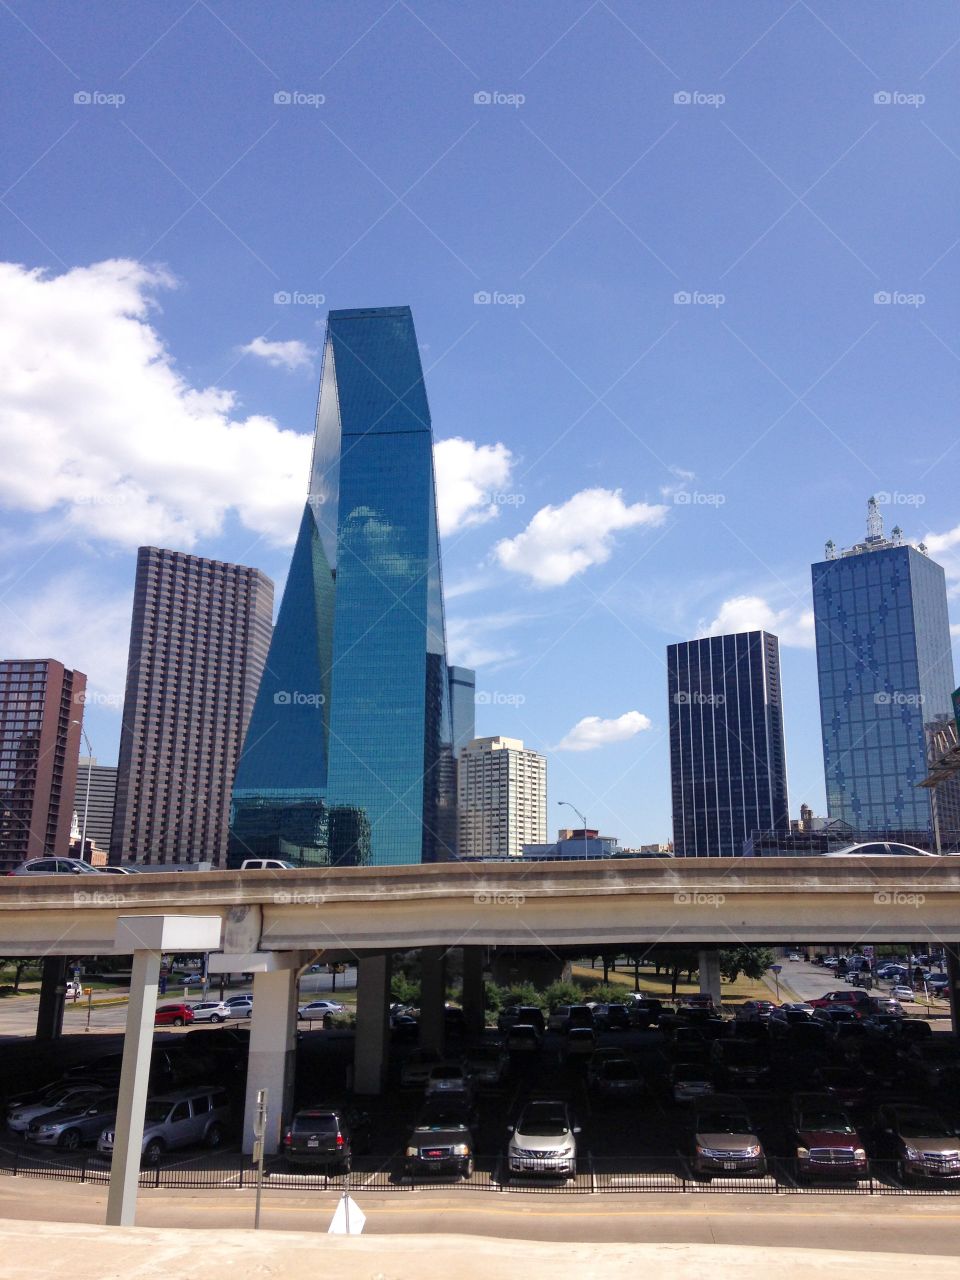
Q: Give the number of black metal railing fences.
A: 1